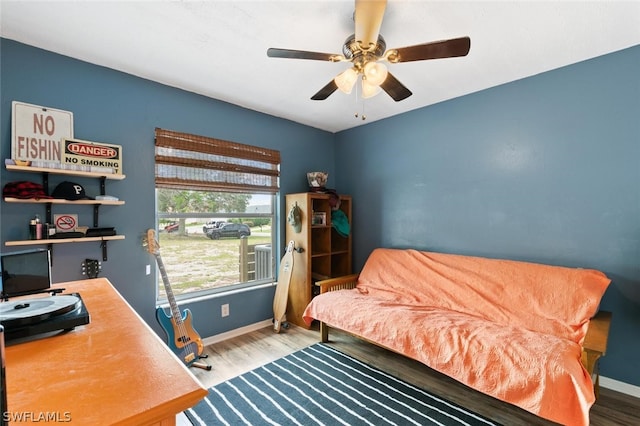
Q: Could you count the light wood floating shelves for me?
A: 3